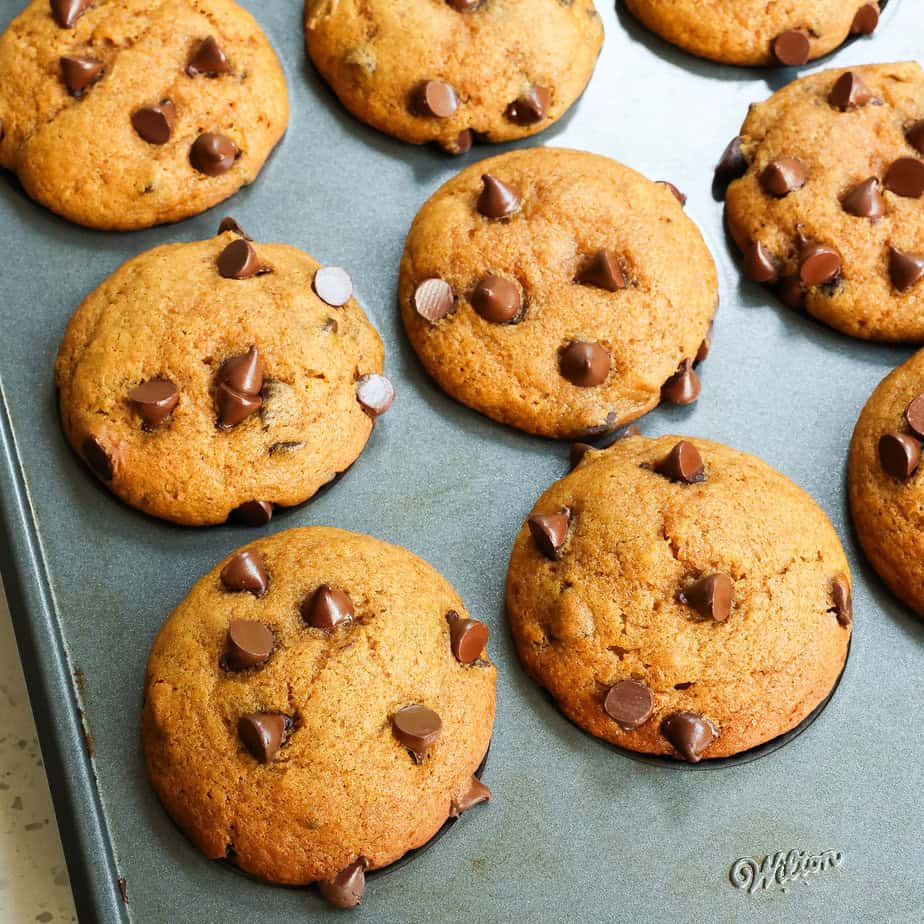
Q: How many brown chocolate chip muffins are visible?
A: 9